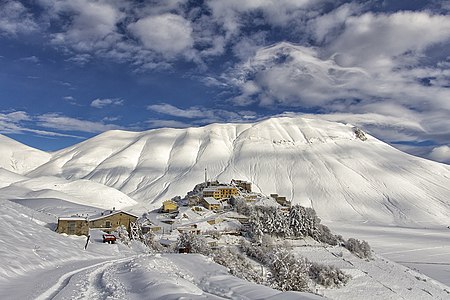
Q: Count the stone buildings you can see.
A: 2